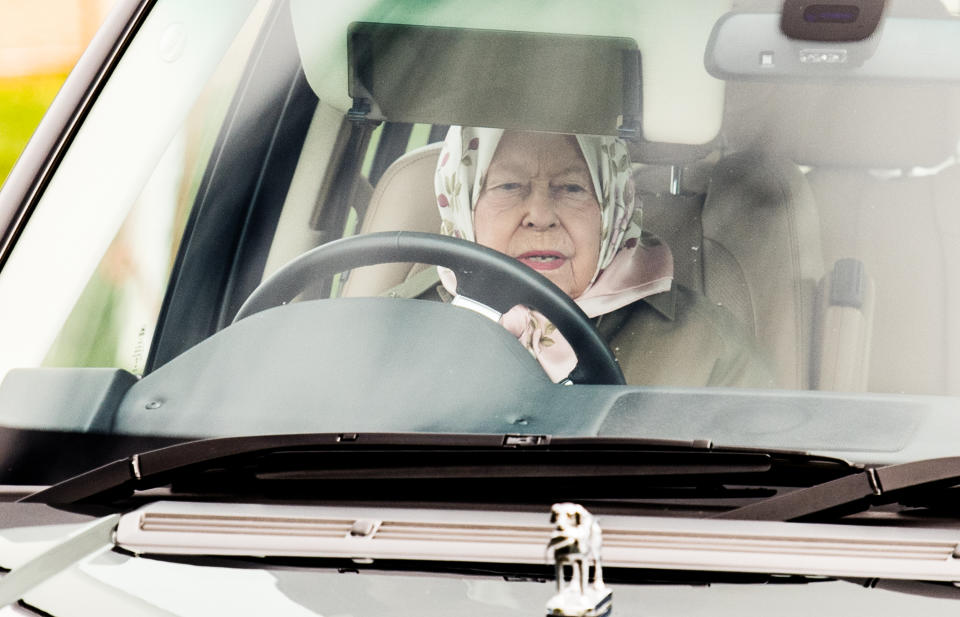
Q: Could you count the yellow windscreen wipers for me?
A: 0